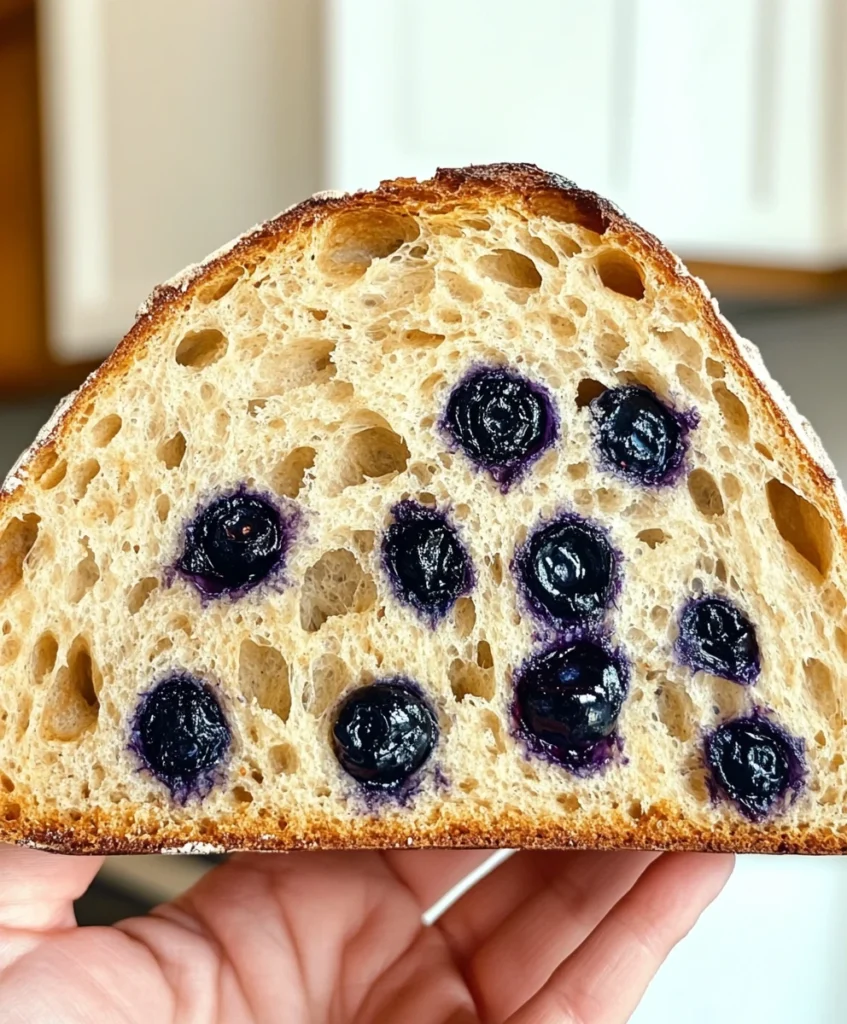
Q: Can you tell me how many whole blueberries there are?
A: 10